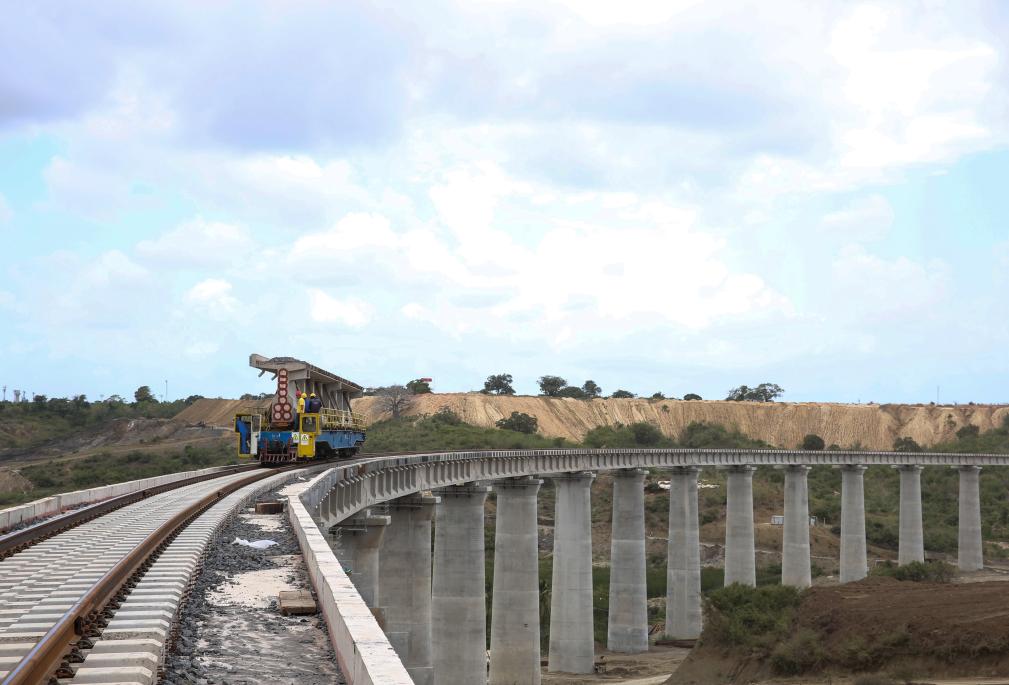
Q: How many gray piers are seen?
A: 12